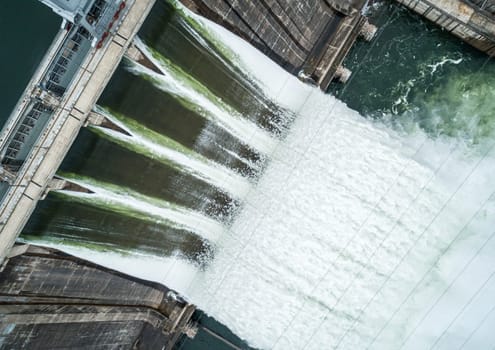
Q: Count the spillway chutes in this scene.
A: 4